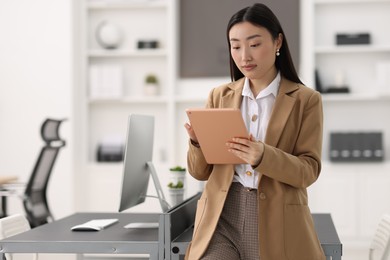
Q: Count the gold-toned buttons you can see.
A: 2